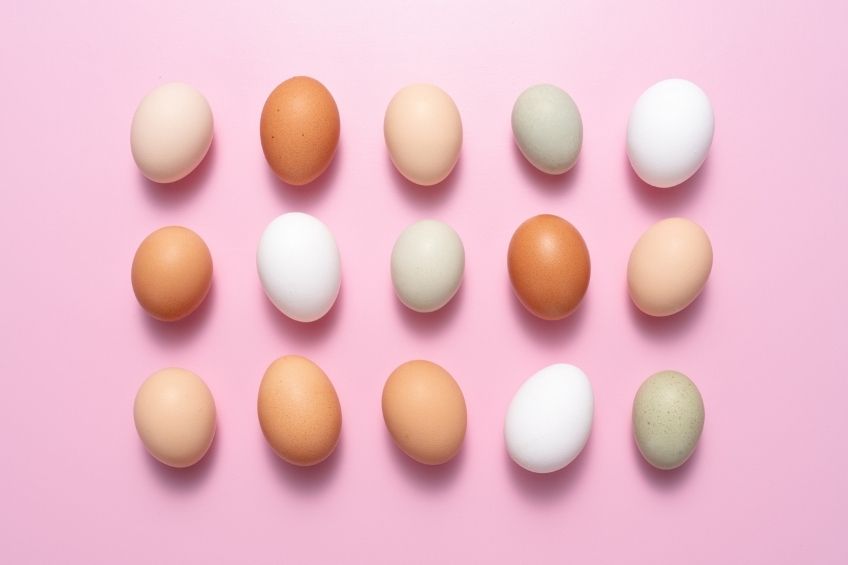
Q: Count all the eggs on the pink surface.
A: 15